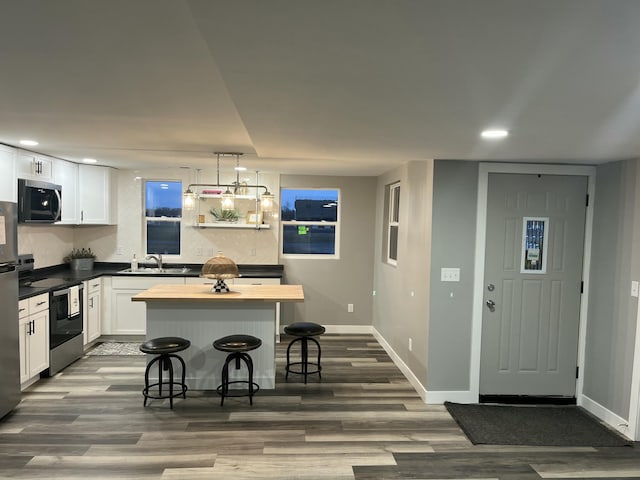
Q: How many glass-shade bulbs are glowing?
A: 3